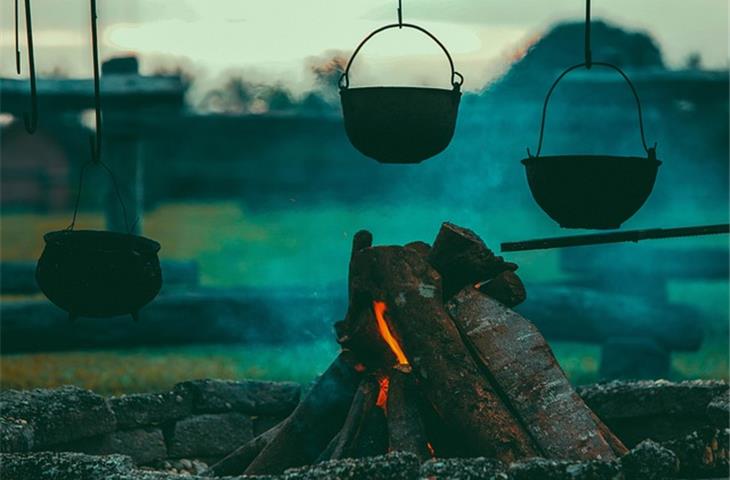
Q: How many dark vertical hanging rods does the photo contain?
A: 5